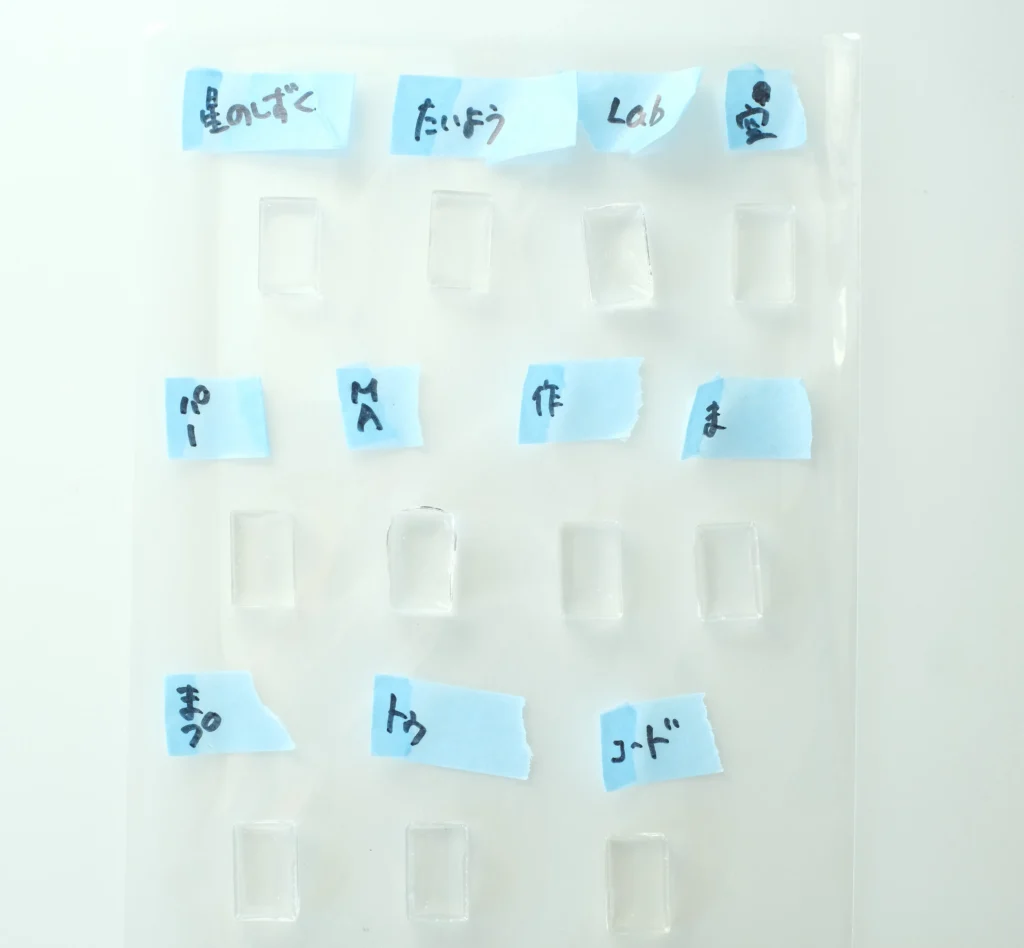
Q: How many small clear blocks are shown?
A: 11